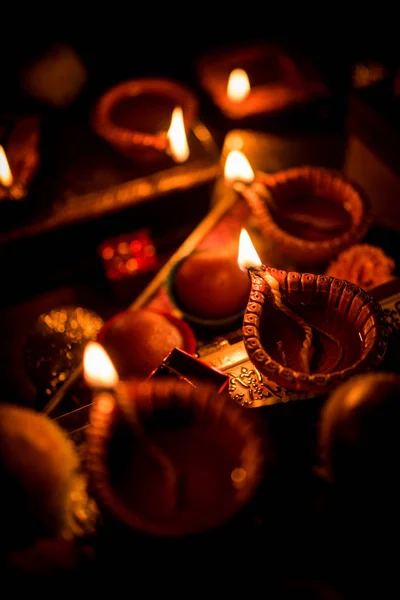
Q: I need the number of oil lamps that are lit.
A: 6